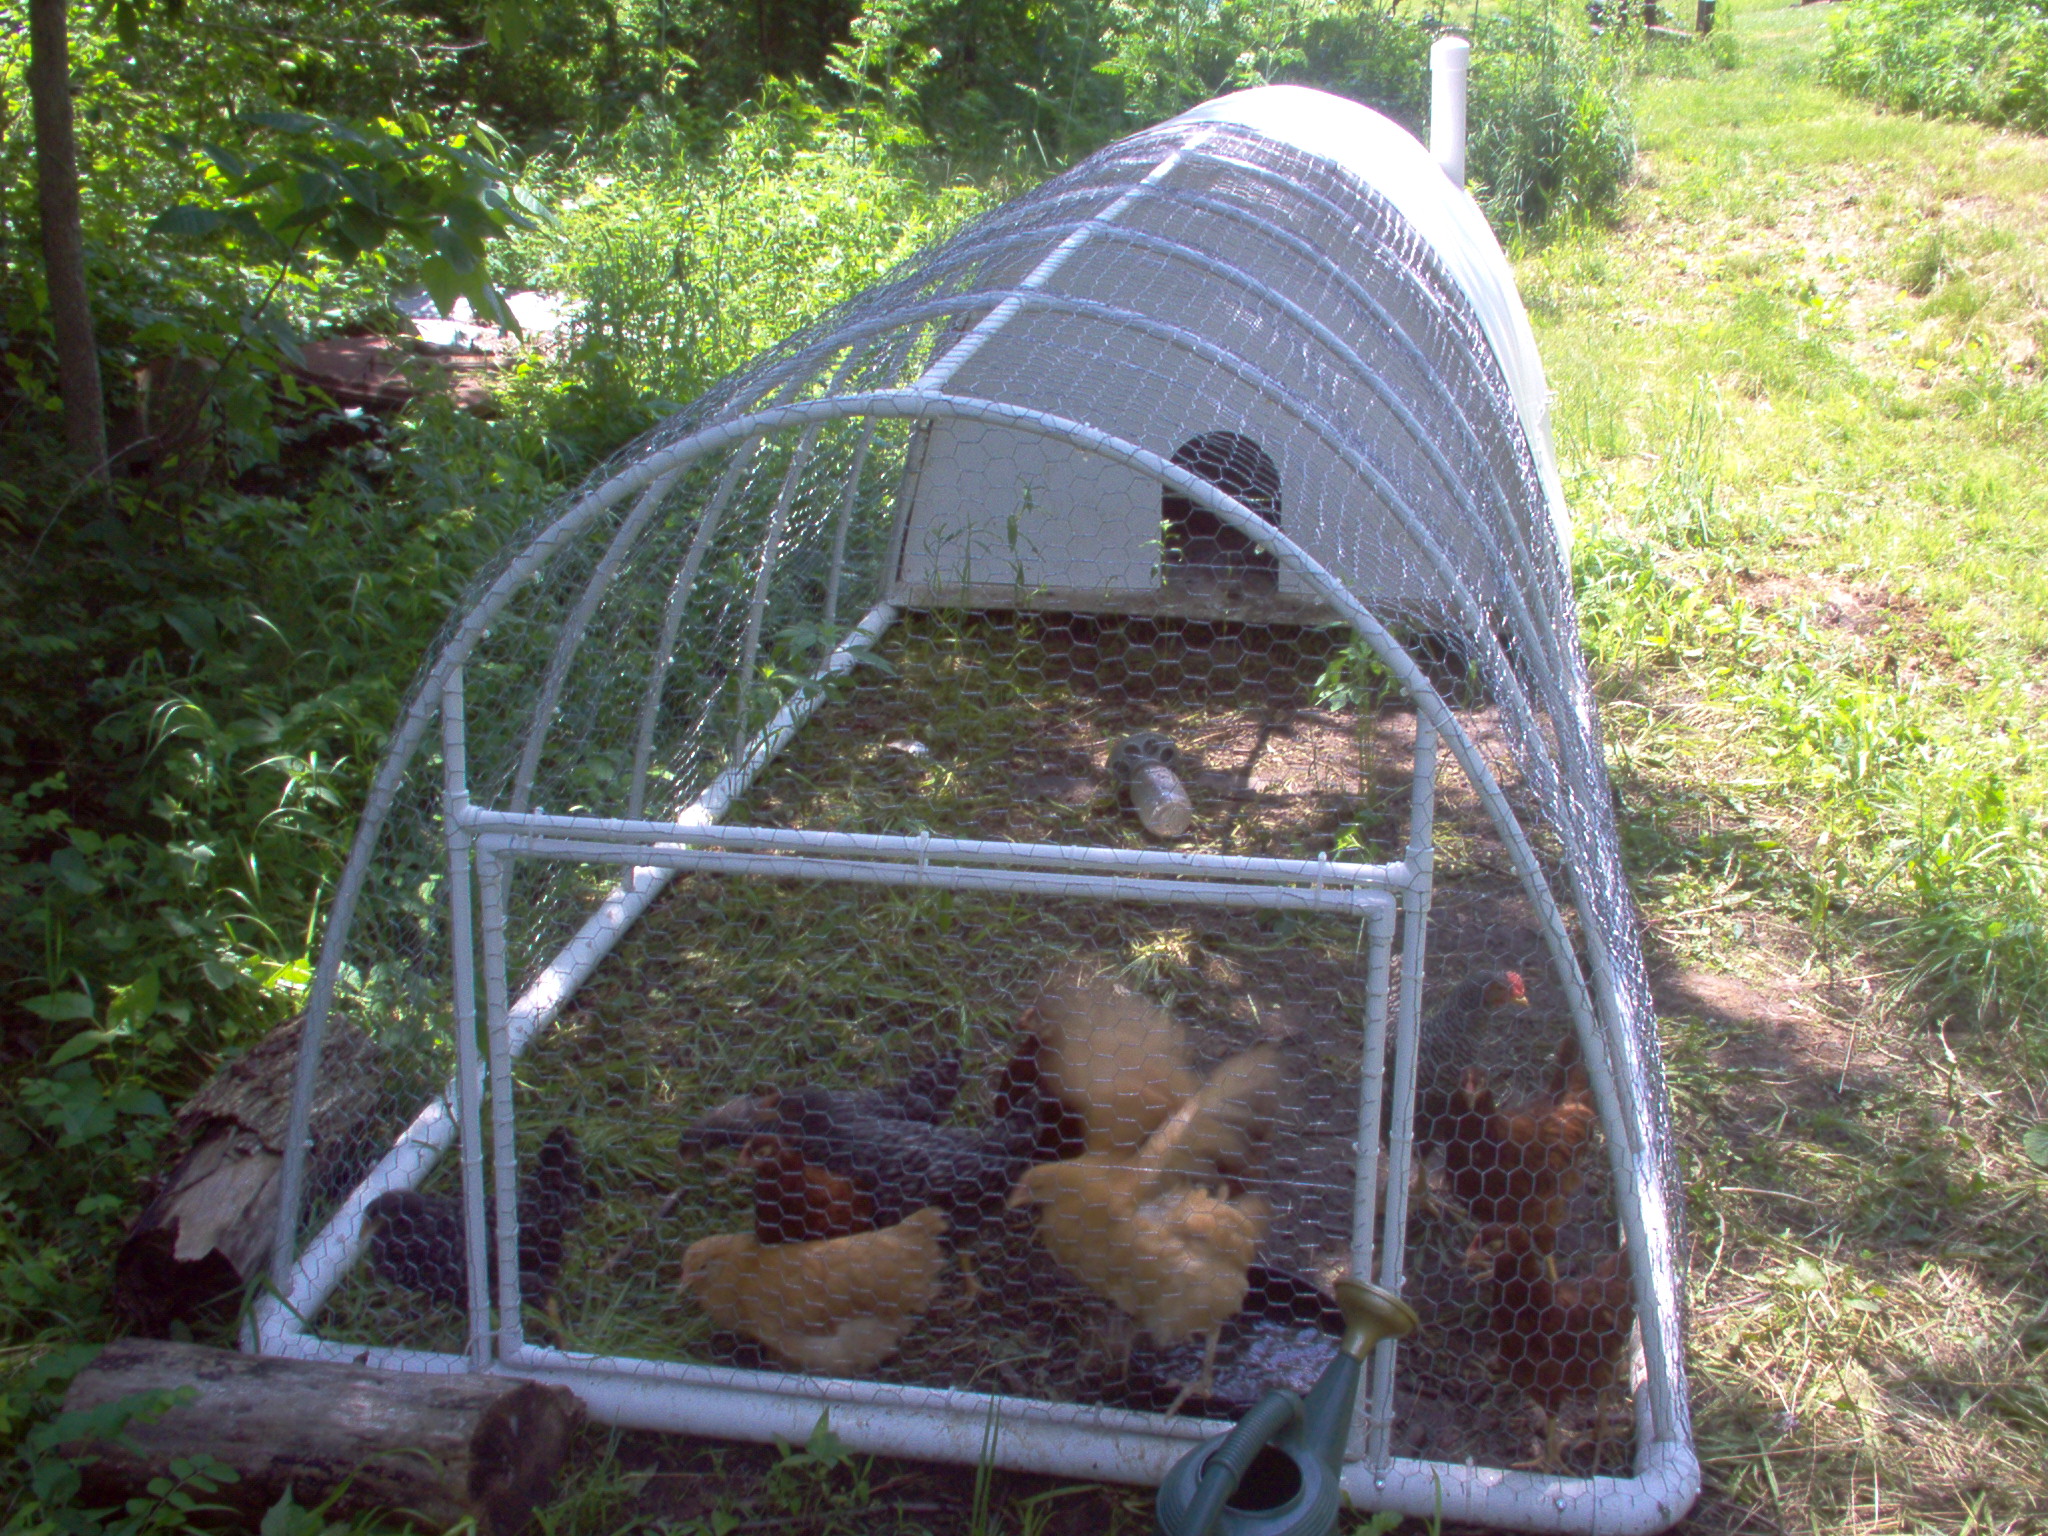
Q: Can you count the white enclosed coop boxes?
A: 1